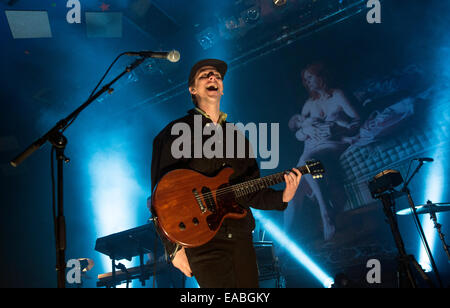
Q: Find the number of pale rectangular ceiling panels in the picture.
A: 2